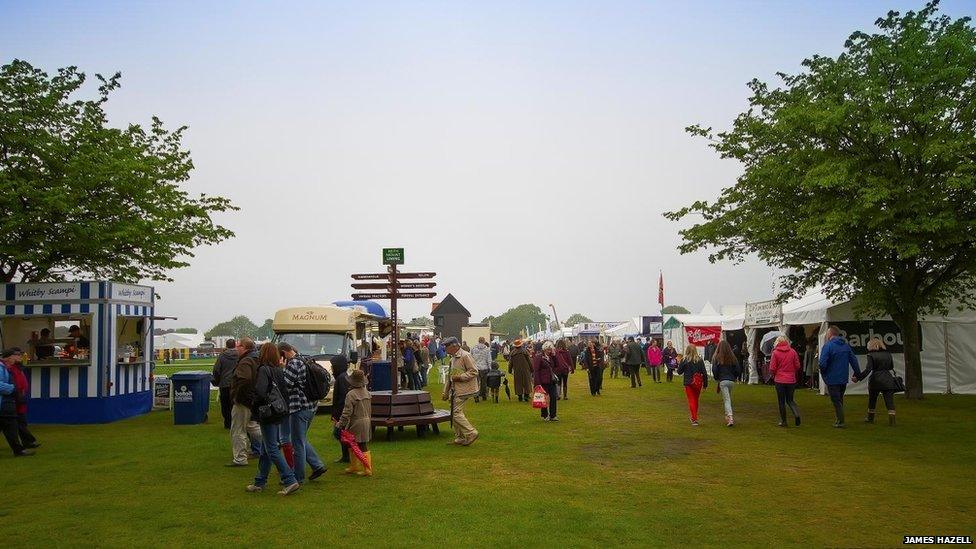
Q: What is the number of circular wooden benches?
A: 1